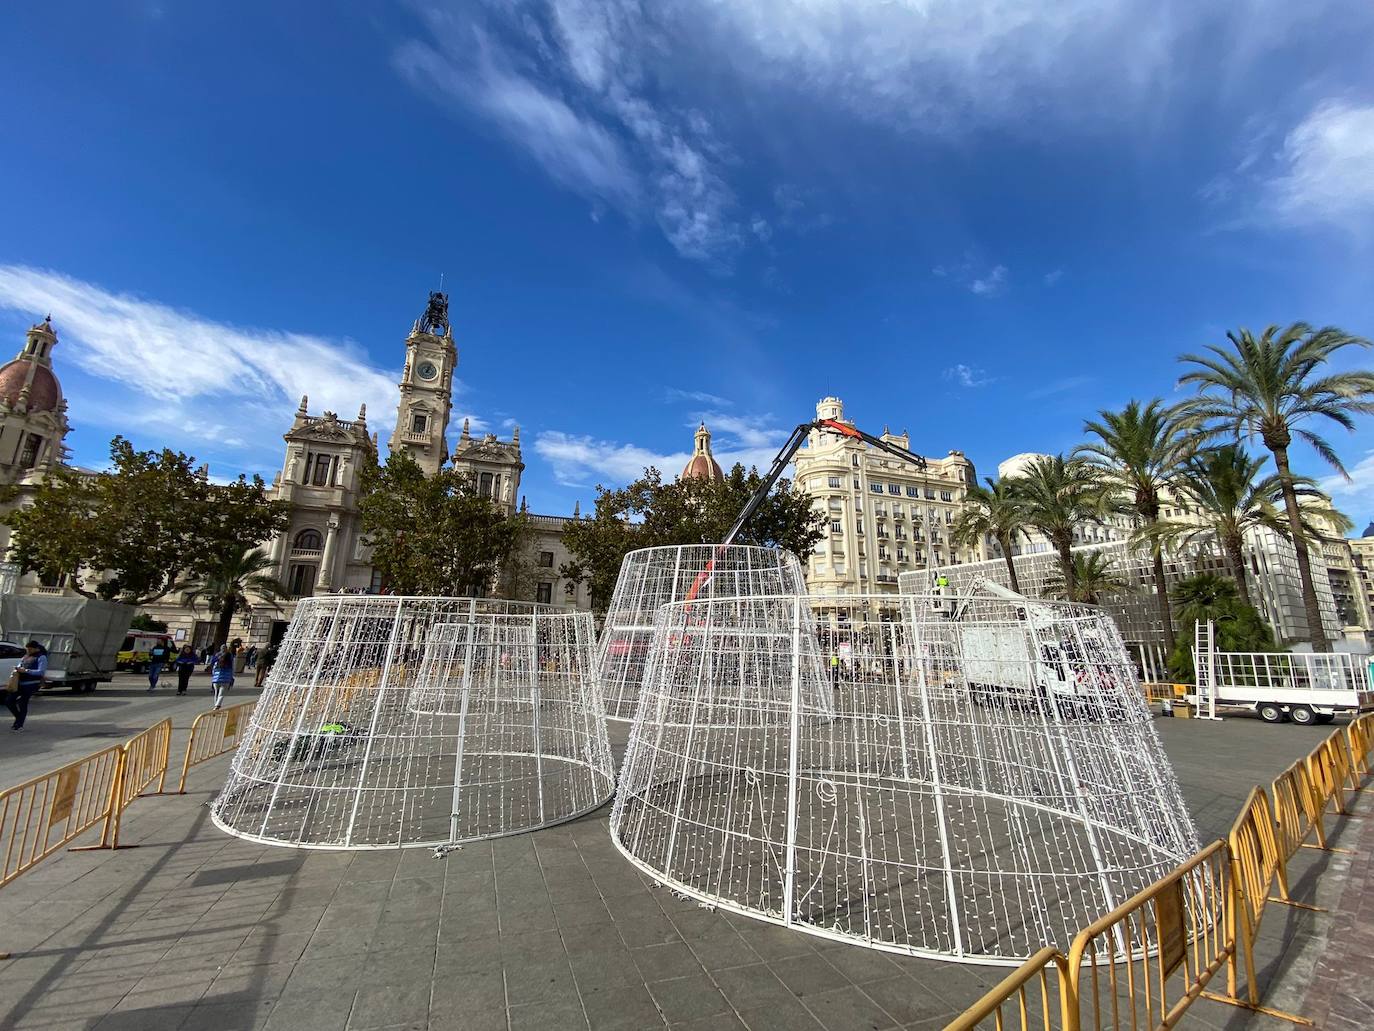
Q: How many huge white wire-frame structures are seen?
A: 4